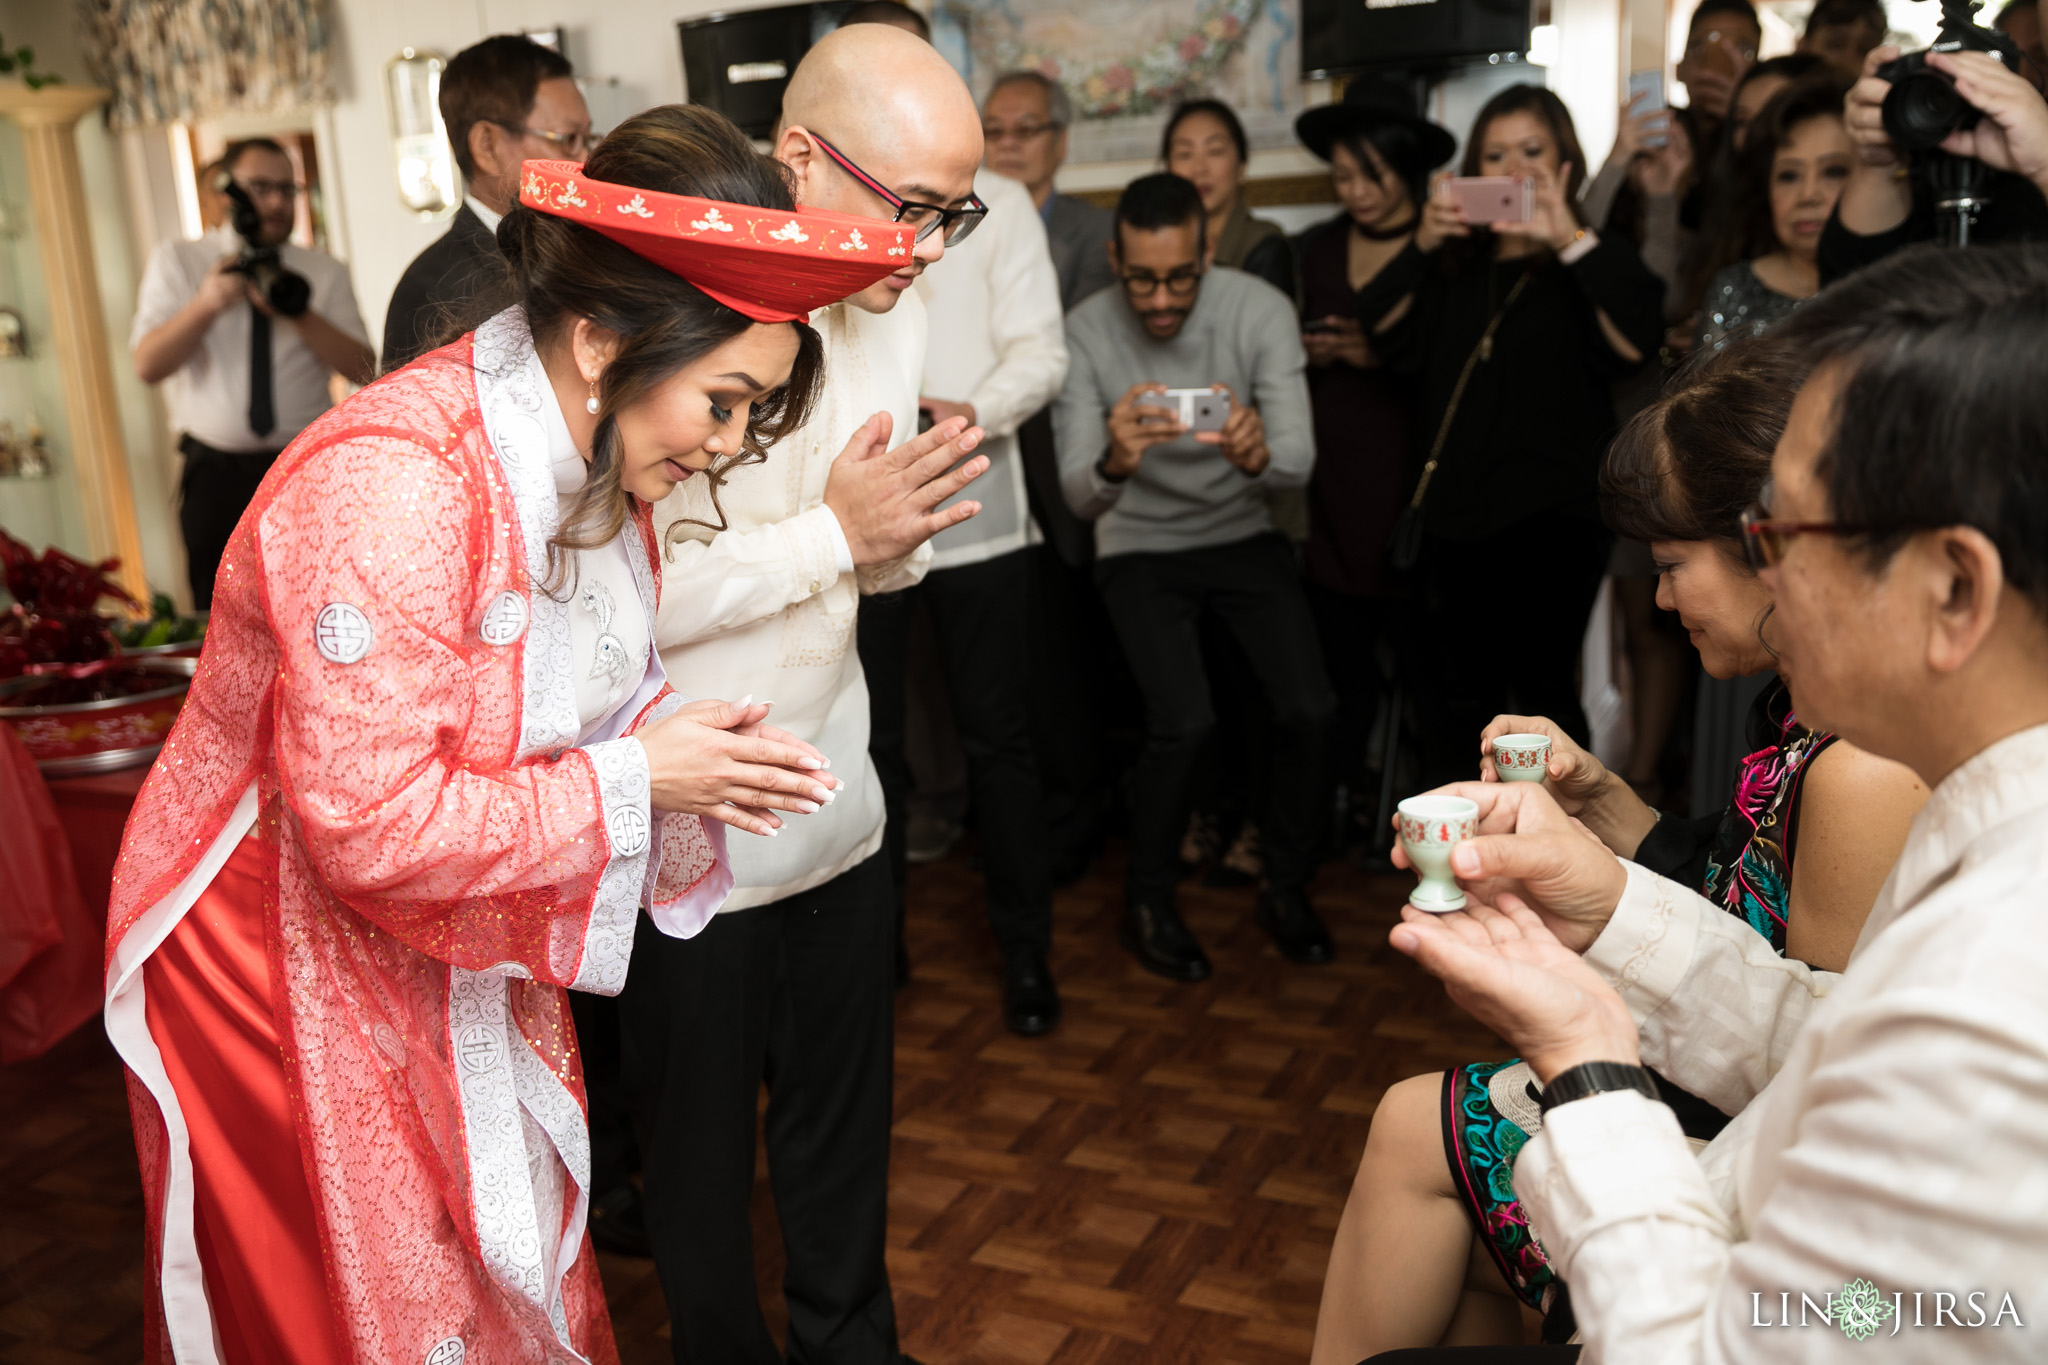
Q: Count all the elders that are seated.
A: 2